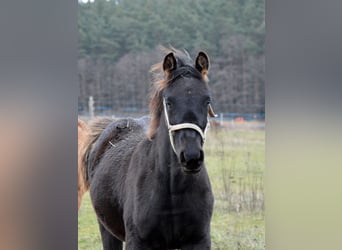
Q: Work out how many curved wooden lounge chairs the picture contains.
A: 0